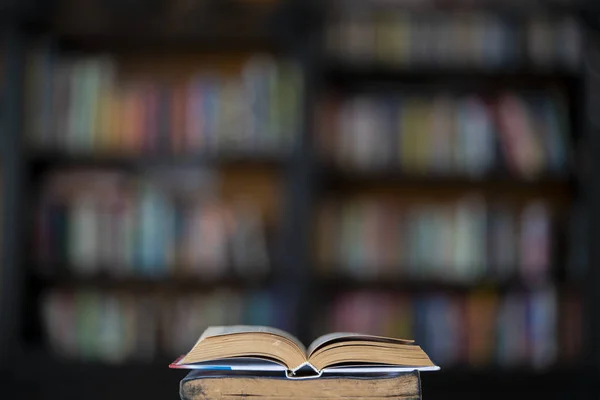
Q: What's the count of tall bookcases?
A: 2